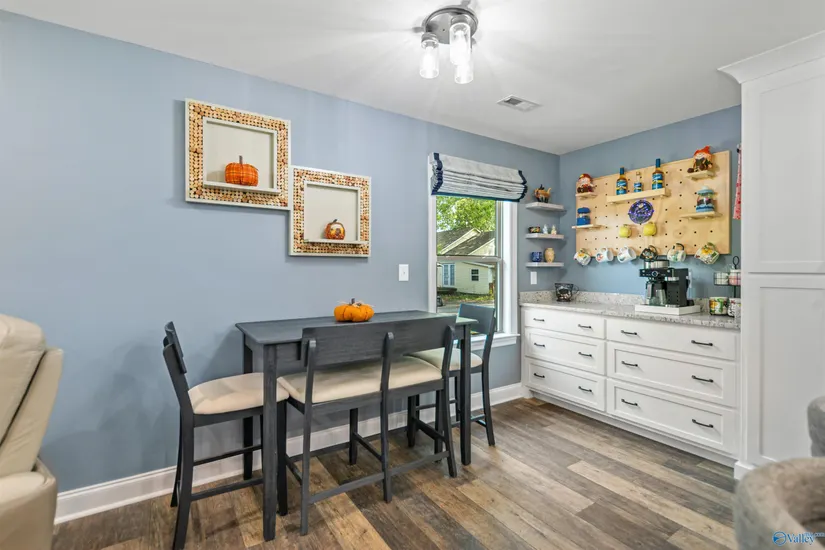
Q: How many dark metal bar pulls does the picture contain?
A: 12